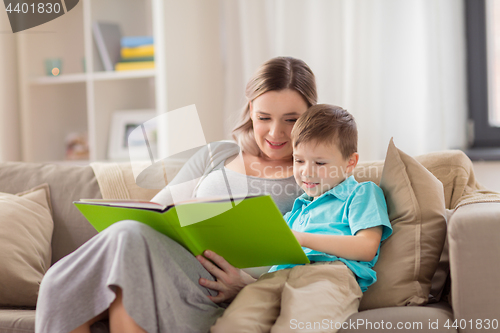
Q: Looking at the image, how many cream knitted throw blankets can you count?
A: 1